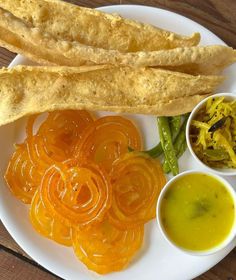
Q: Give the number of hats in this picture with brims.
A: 0